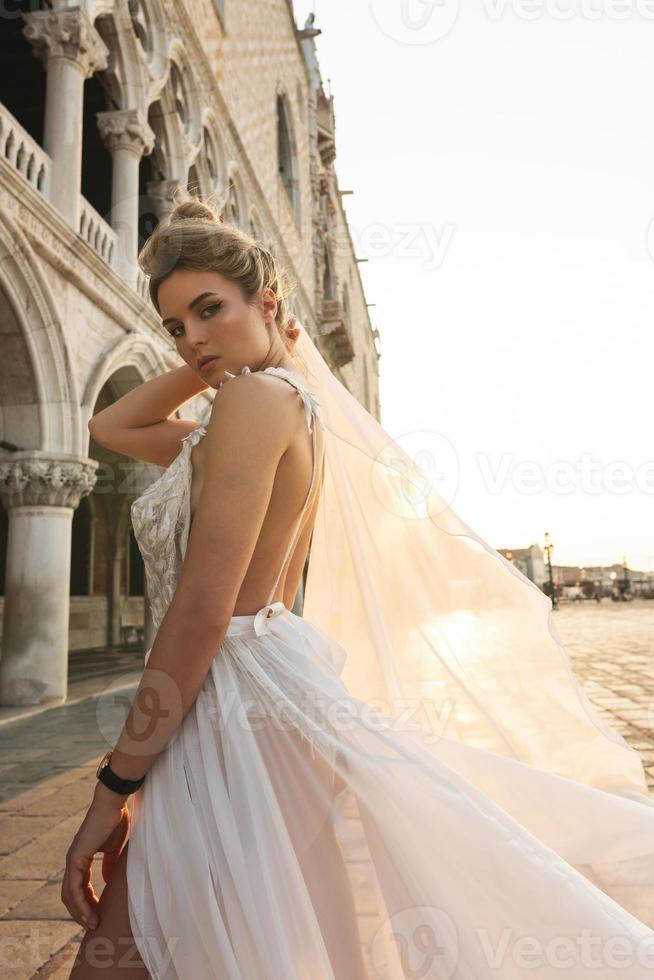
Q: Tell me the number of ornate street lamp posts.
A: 2